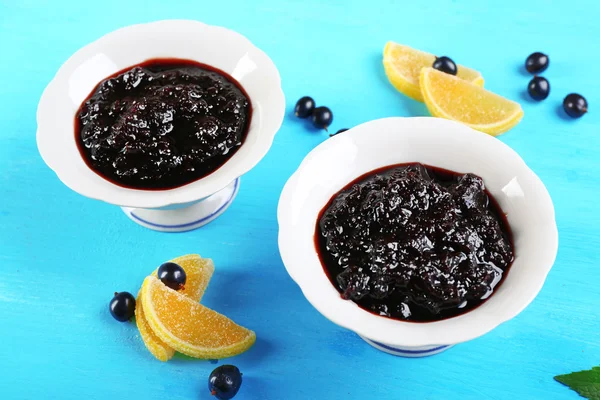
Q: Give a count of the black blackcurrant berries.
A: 10